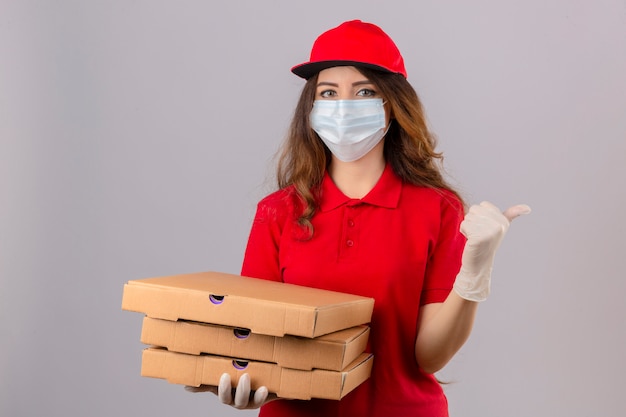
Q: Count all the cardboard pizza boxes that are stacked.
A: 3